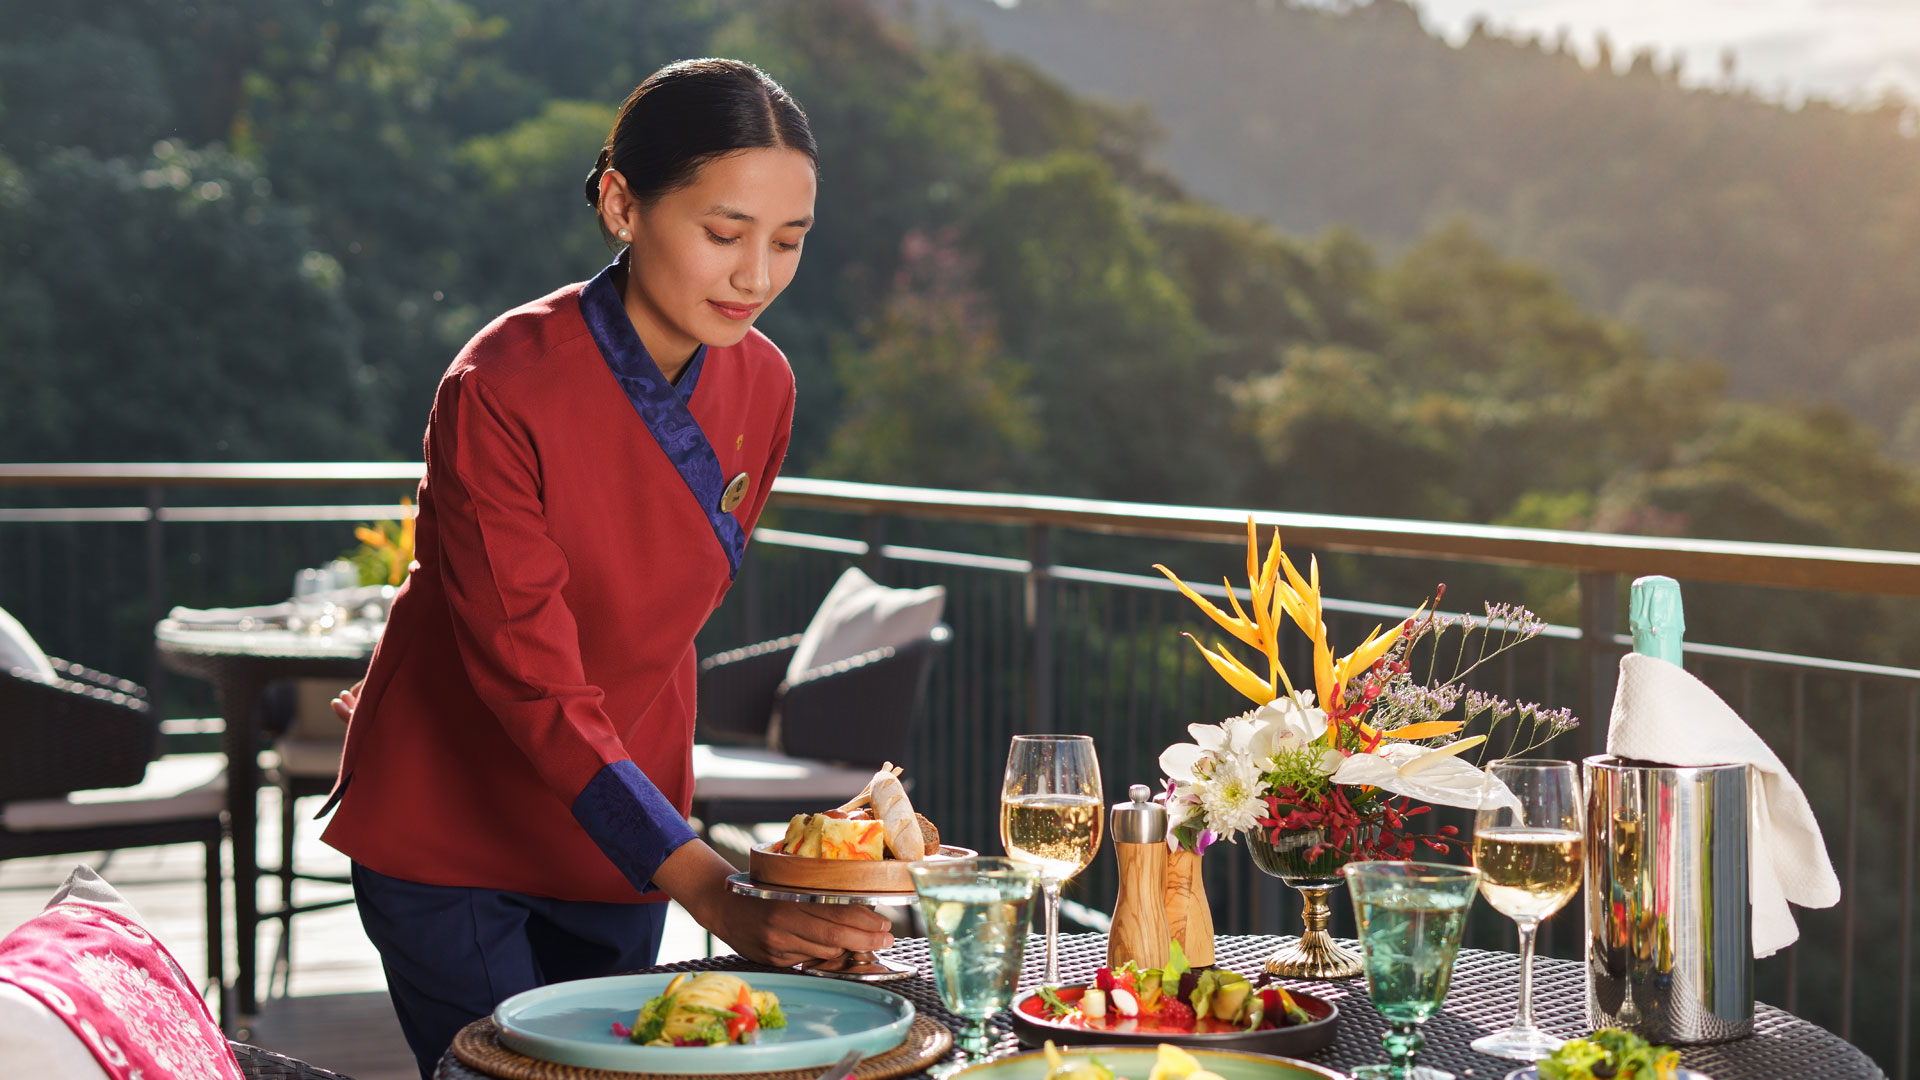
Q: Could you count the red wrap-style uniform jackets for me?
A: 1